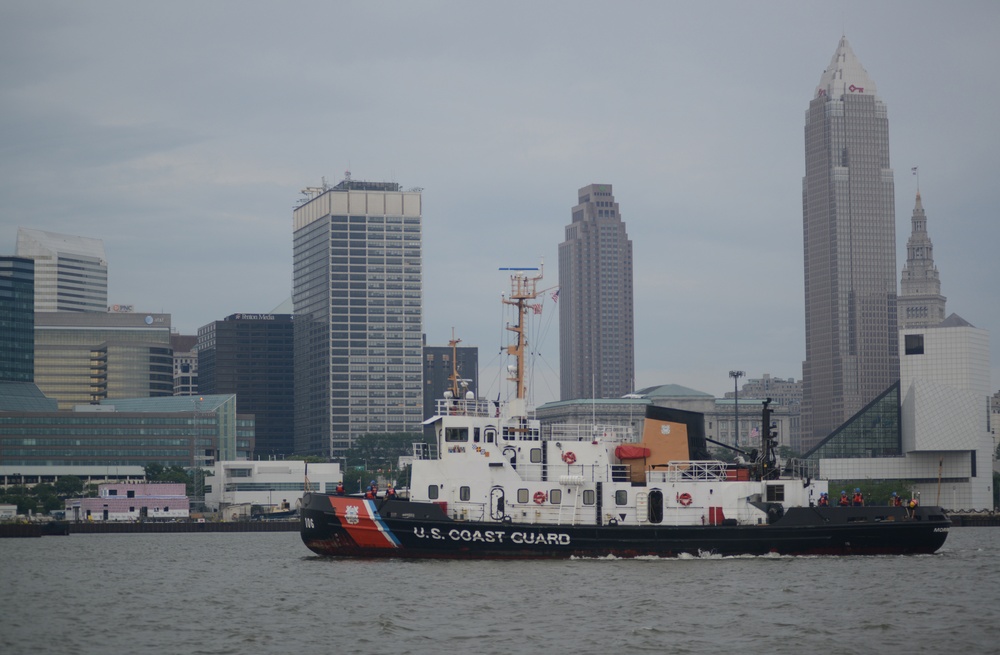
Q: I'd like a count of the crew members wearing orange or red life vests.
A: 9